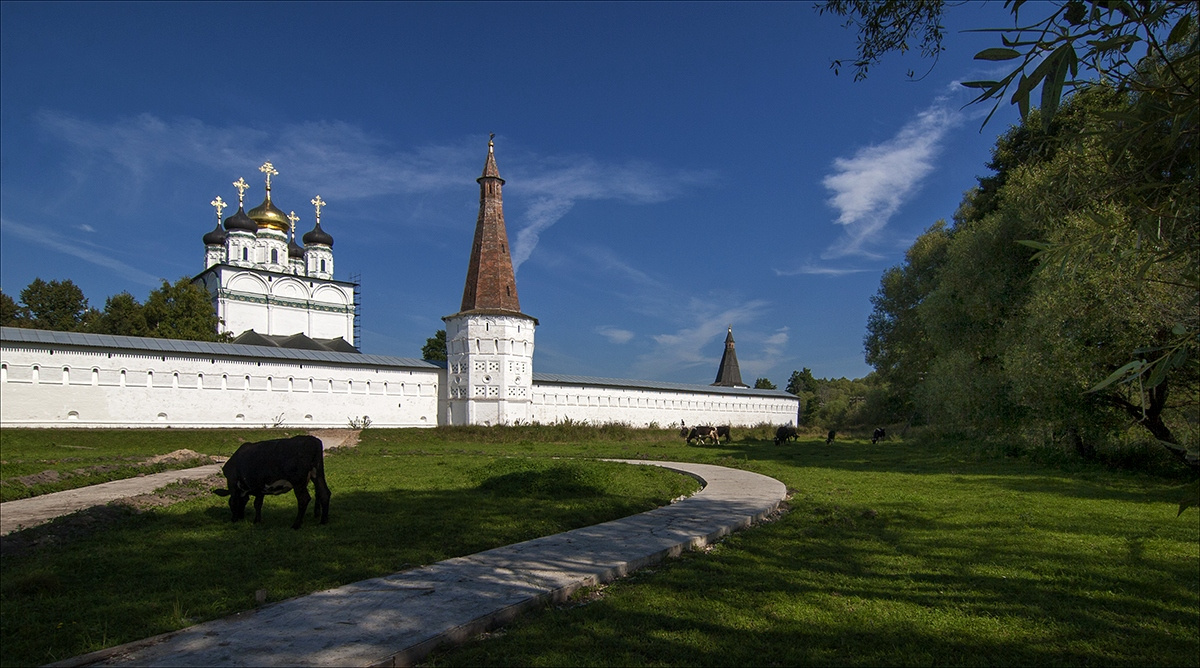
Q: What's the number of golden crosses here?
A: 5